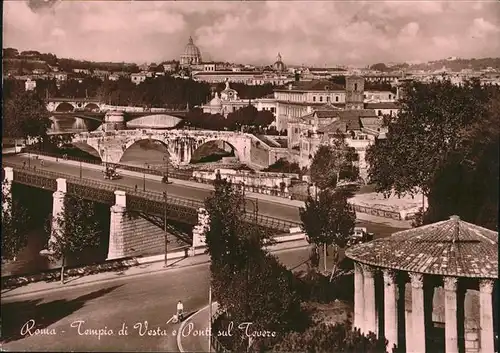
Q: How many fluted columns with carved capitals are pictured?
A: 6